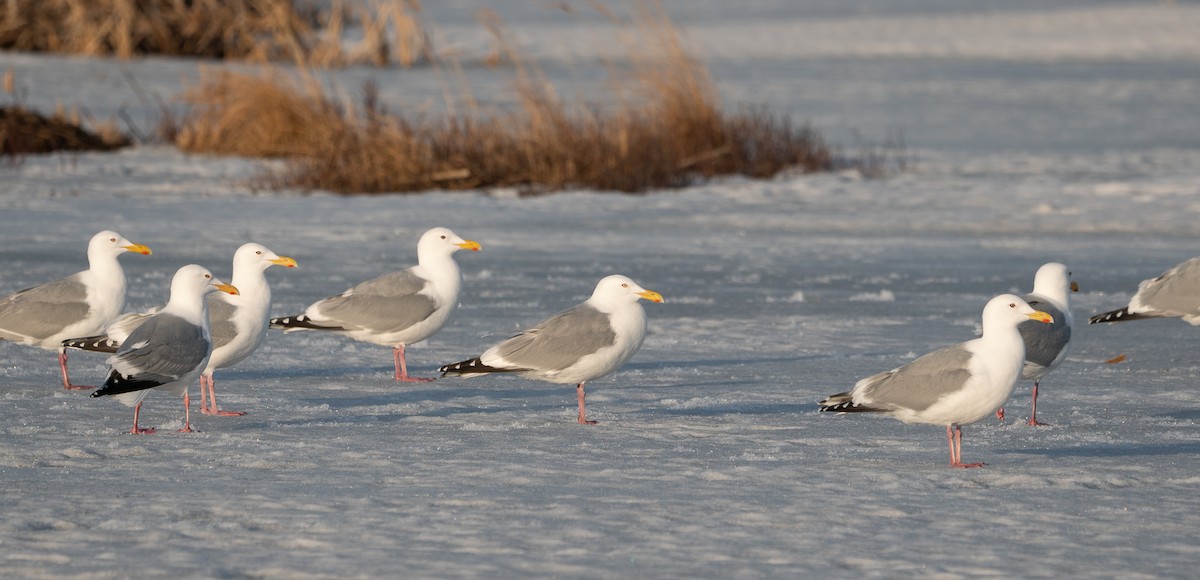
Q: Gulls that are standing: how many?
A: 8